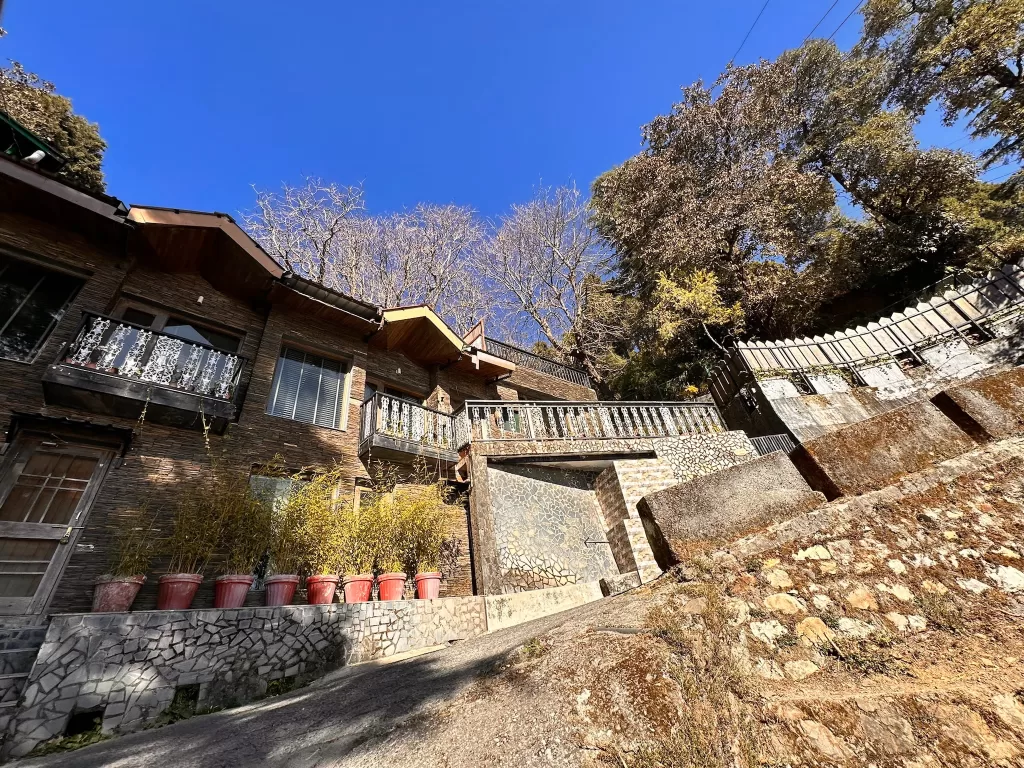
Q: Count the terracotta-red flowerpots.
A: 8